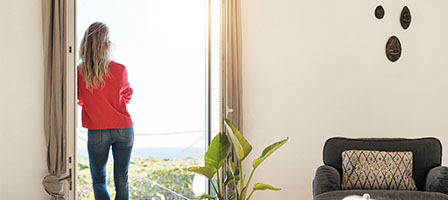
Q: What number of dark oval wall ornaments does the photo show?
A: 3